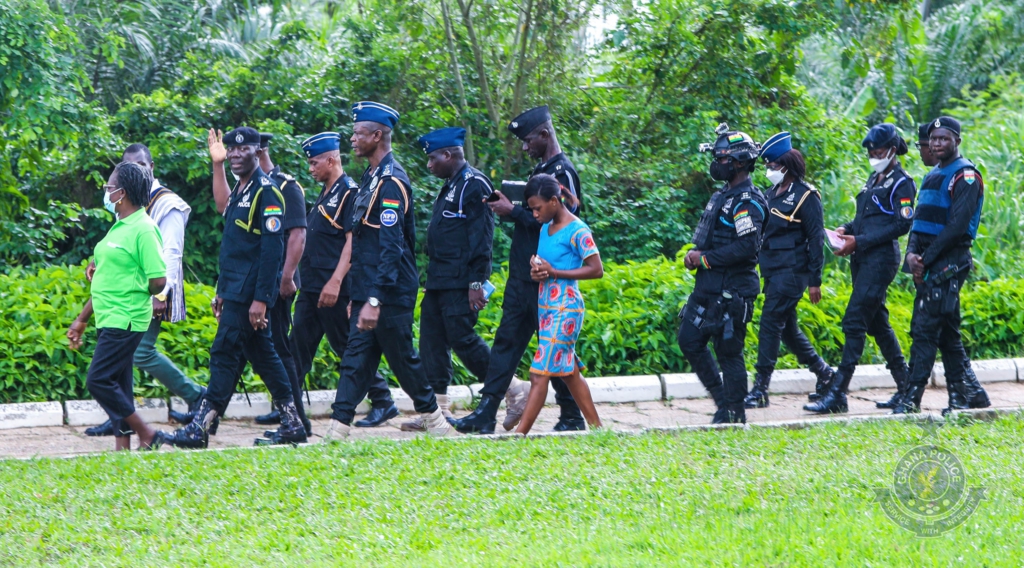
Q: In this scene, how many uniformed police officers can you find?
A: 11